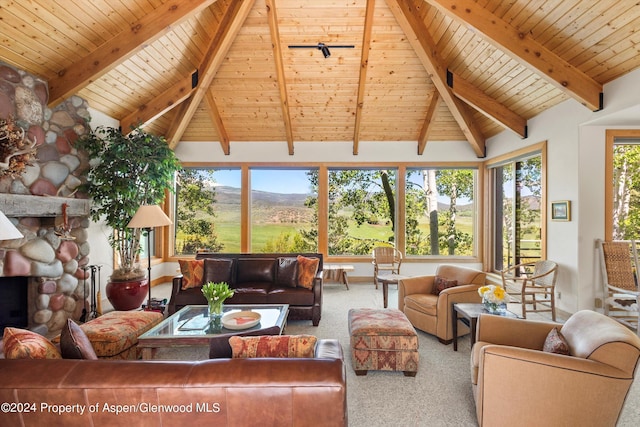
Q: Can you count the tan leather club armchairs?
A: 2